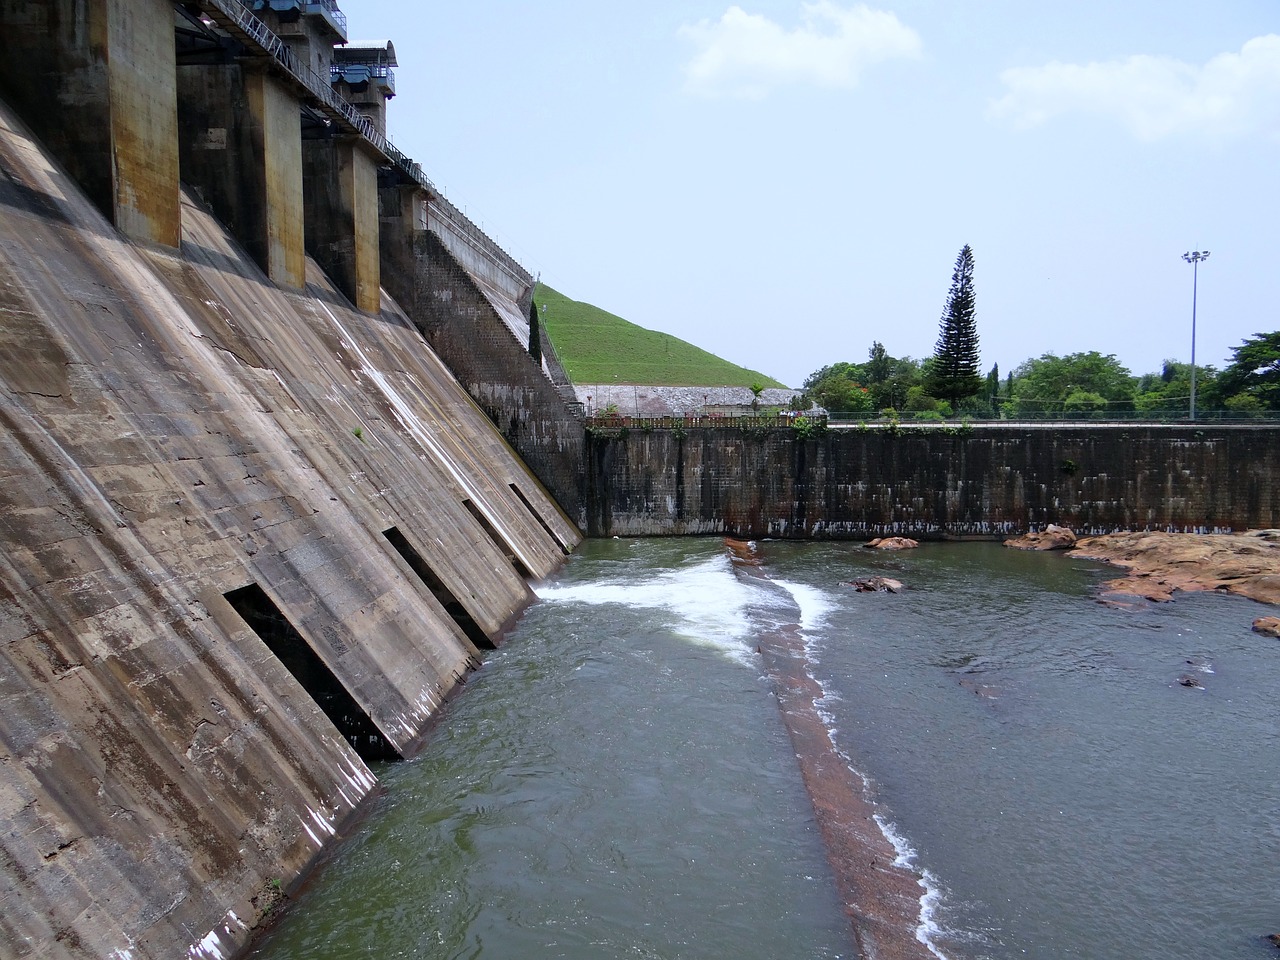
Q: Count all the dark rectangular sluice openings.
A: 4